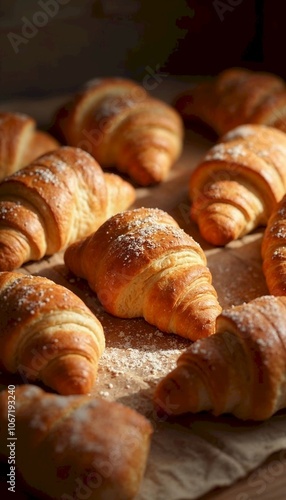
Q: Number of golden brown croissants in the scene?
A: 10